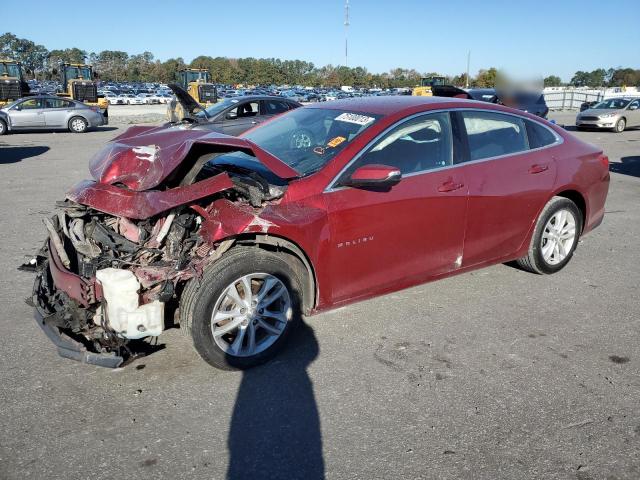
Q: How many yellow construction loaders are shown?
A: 4